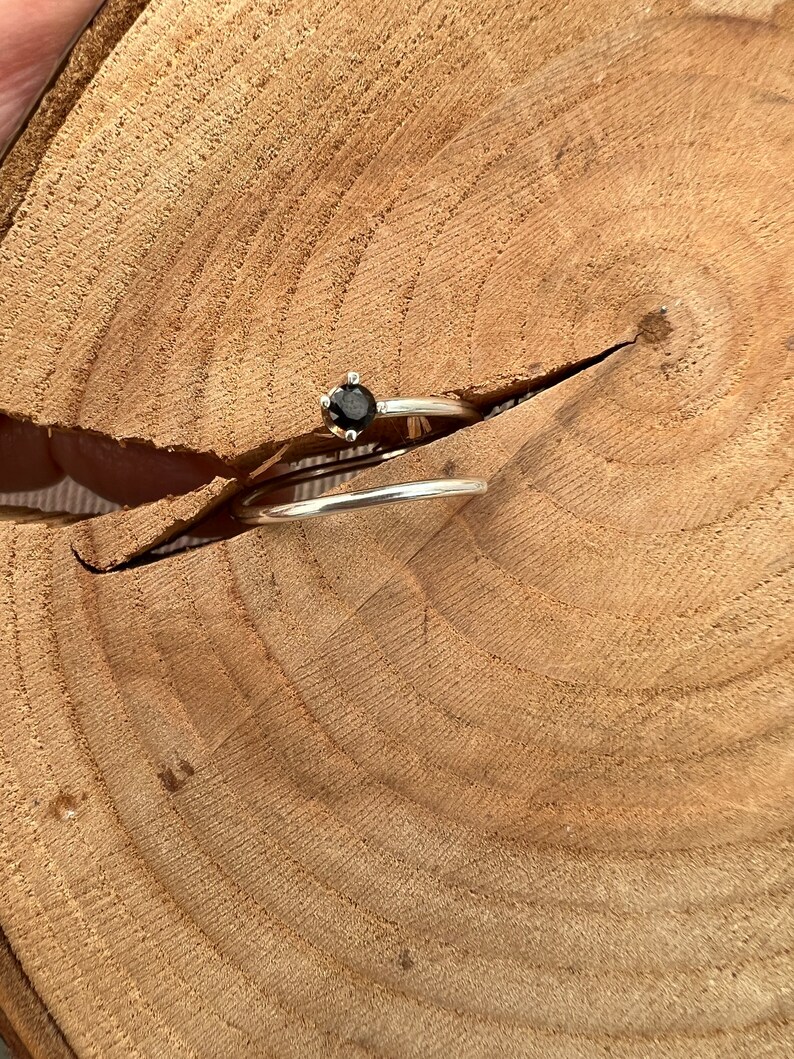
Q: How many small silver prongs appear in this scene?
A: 4